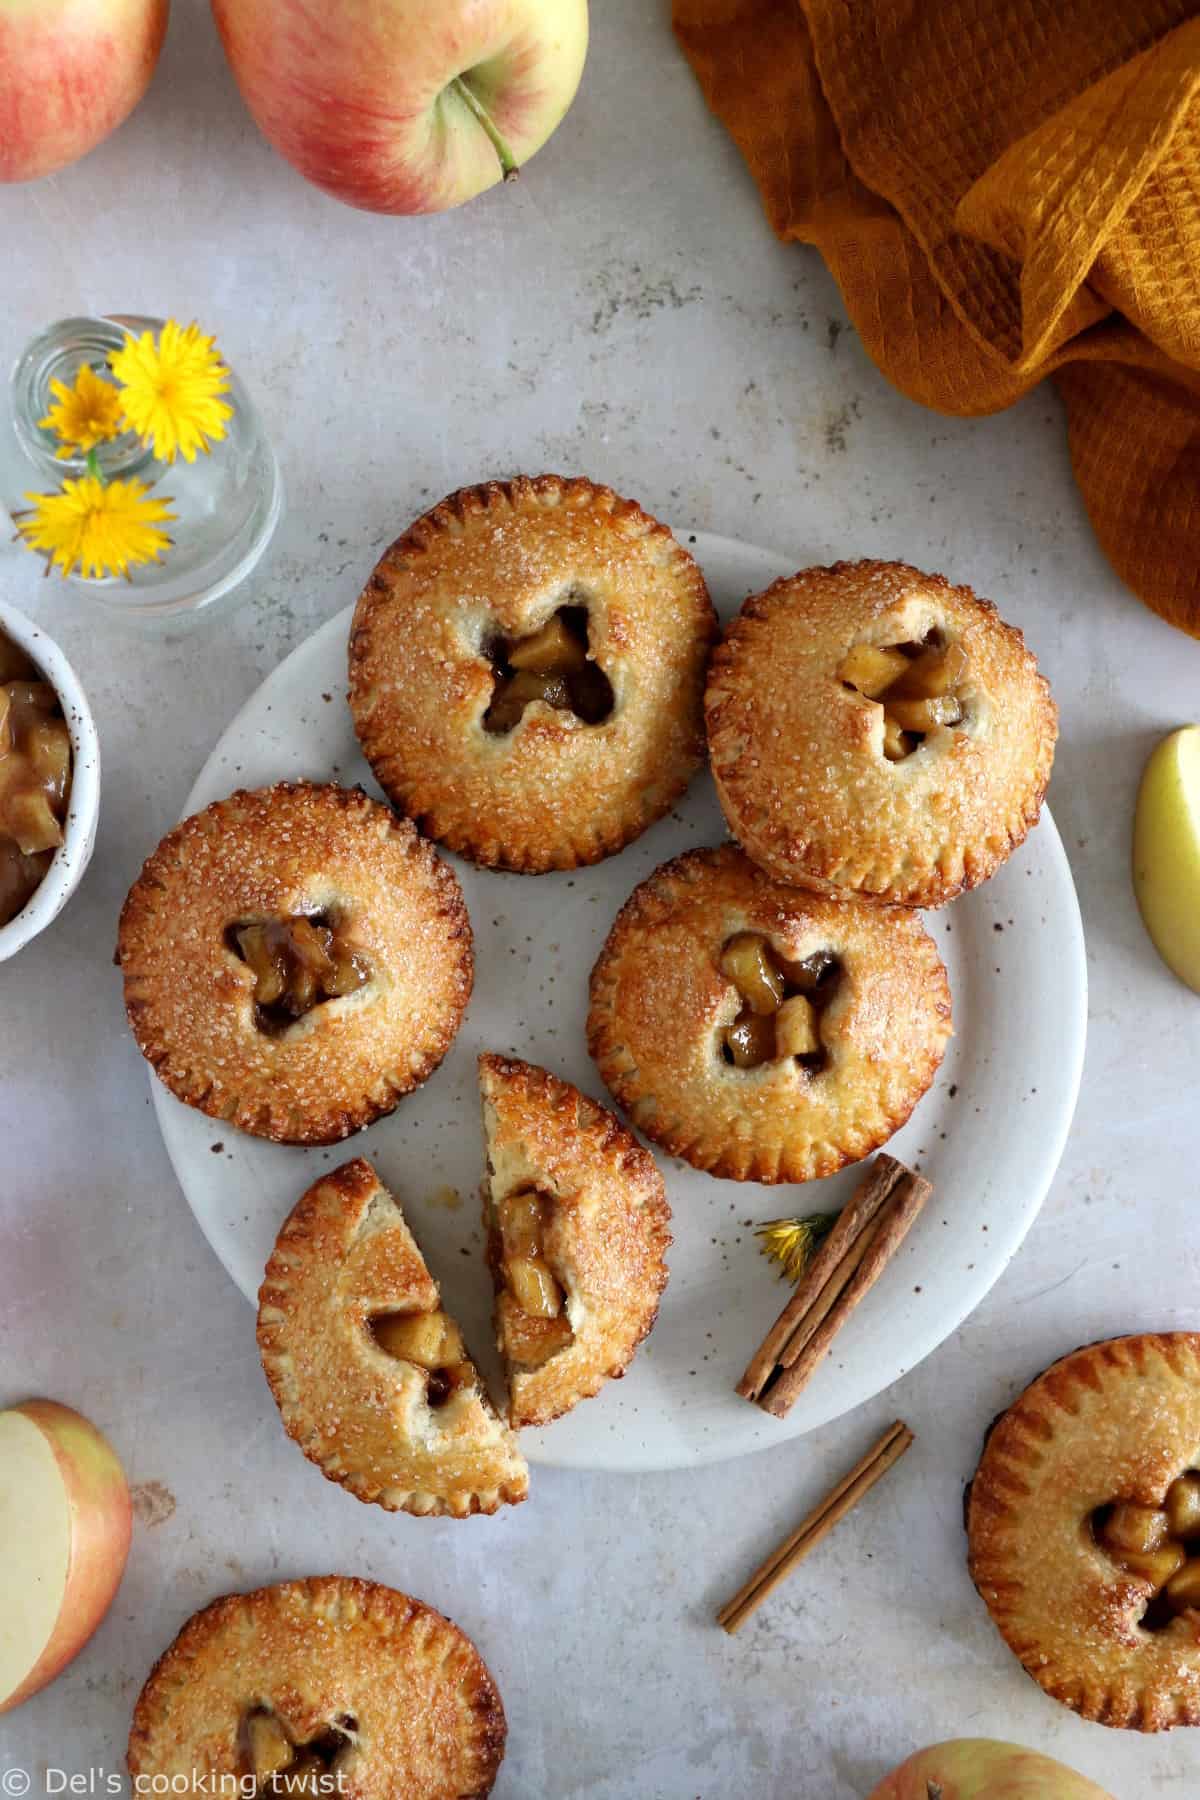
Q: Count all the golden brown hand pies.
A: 7